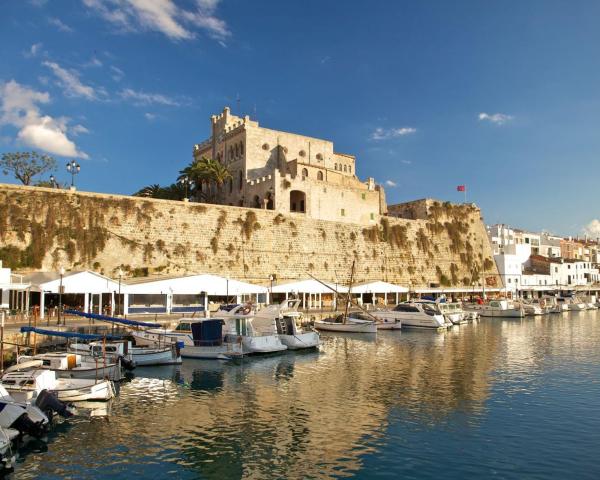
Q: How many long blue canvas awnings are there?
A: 2